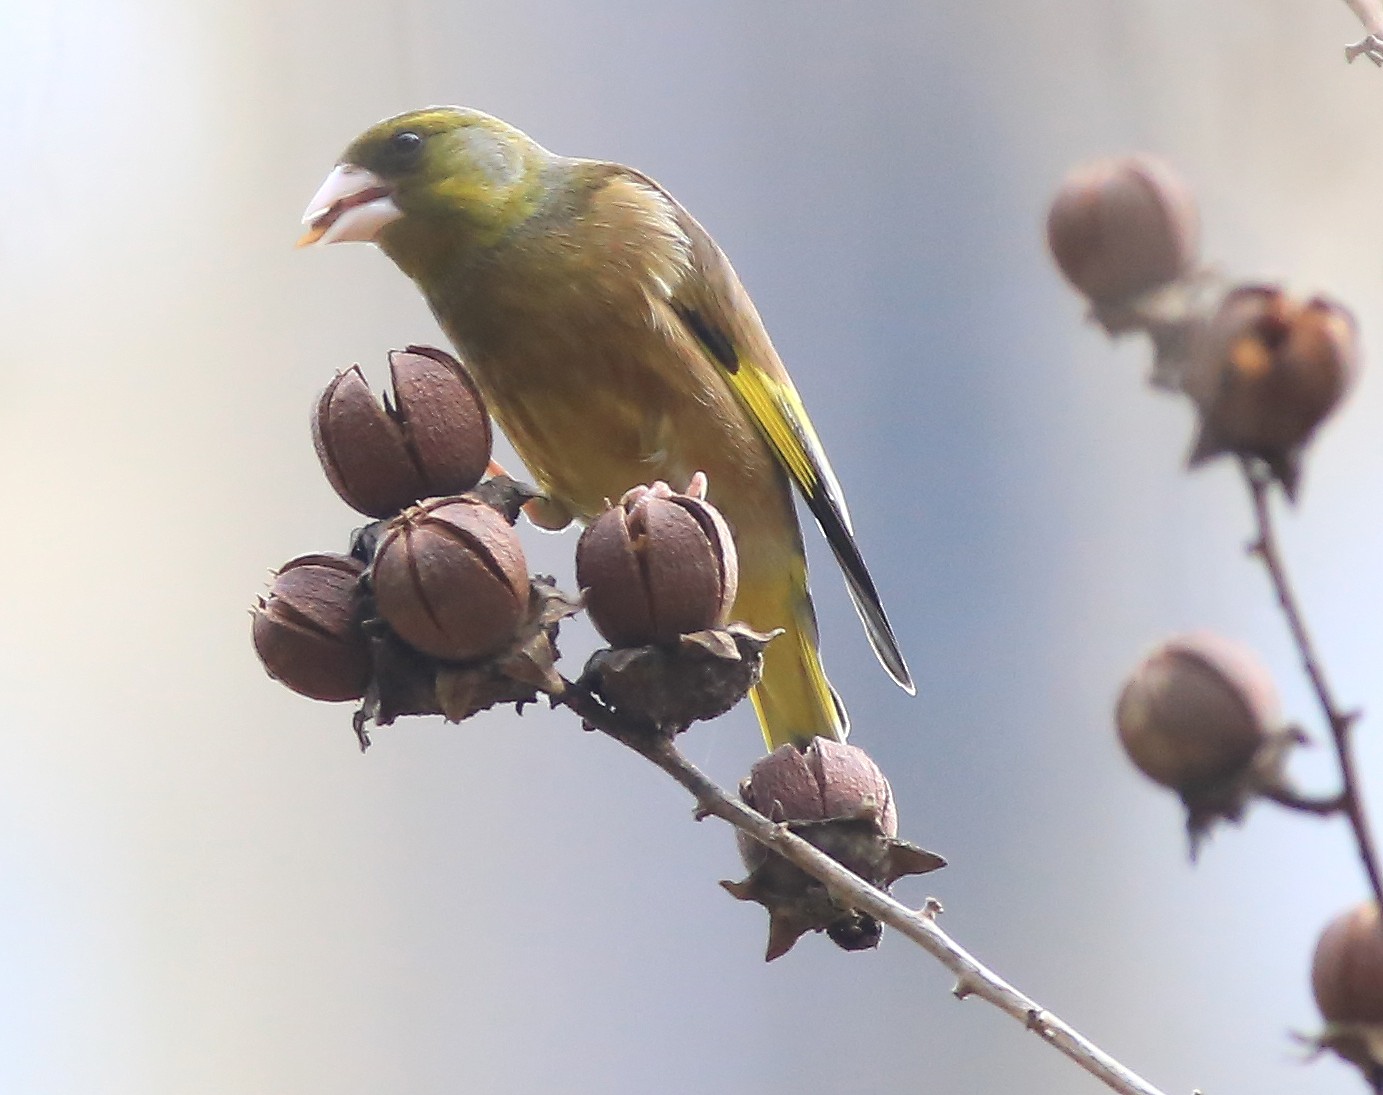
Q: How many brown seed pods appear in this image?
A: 9